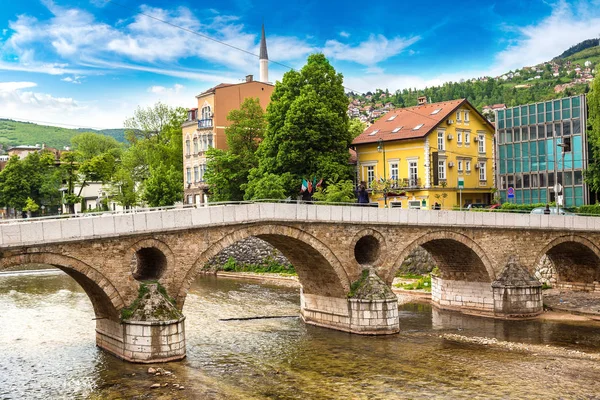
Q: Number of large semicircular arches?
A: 4